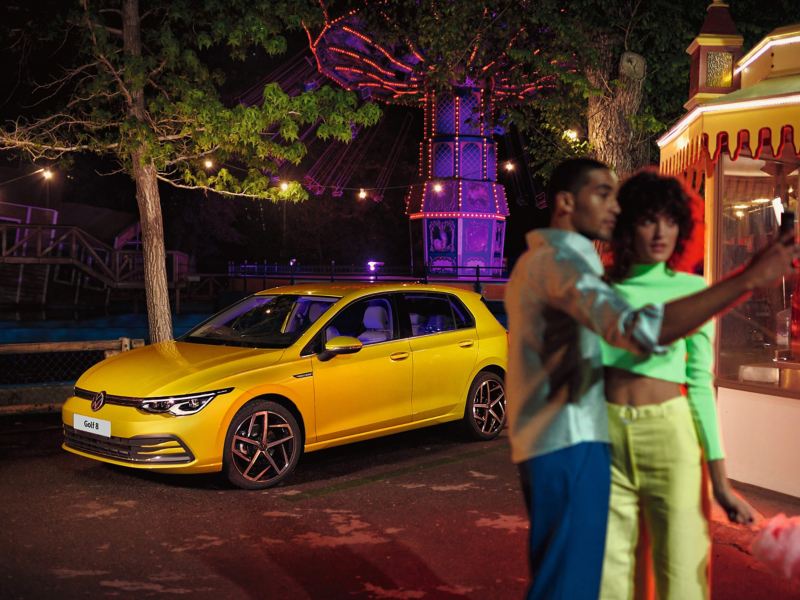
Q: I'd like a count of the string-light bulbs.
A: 7